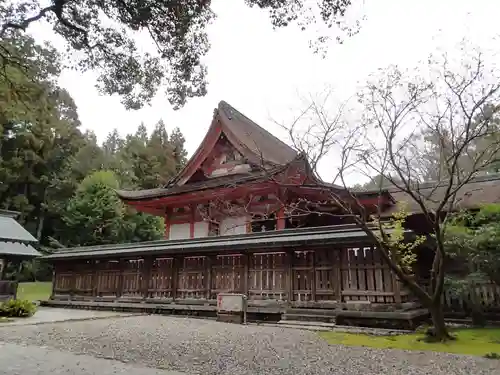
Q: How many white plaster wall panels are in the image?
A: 3